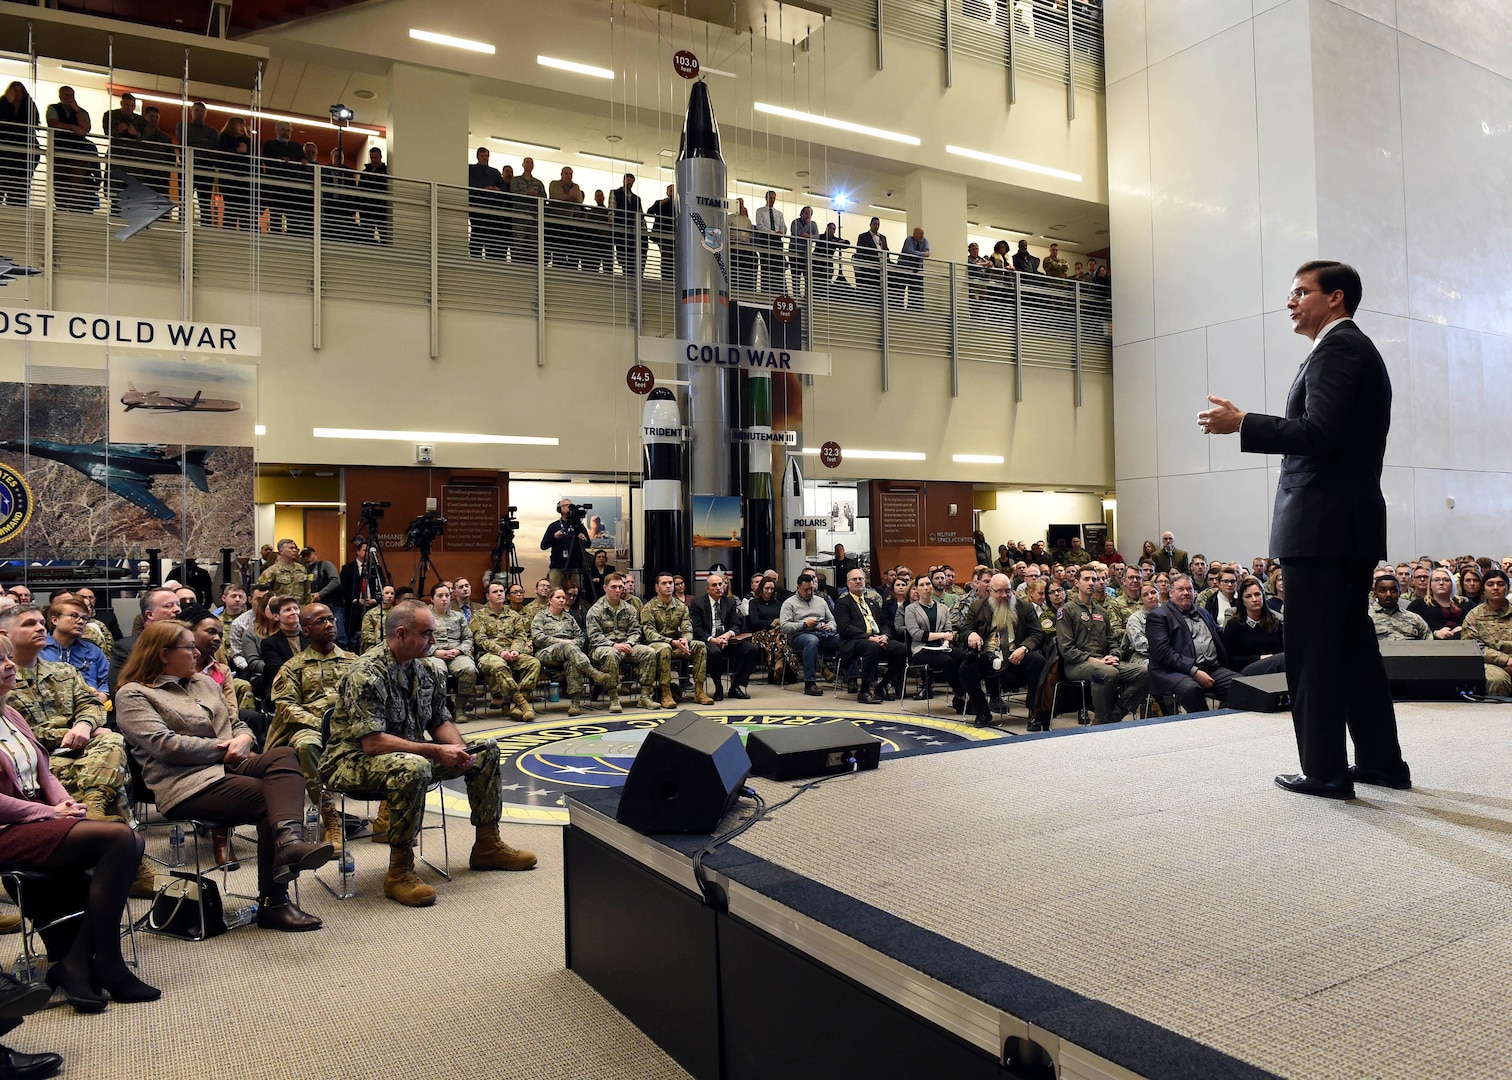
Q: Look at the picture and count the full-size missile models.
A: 4